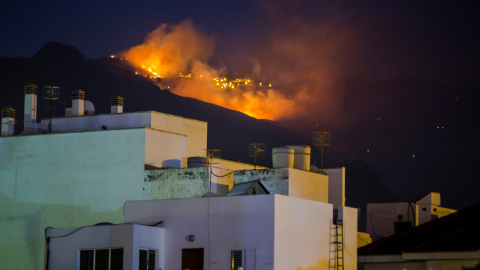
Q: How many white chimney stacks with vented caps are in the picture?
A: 5